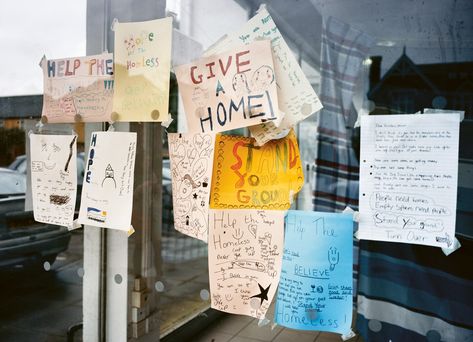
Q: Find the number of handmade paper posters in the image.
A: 11